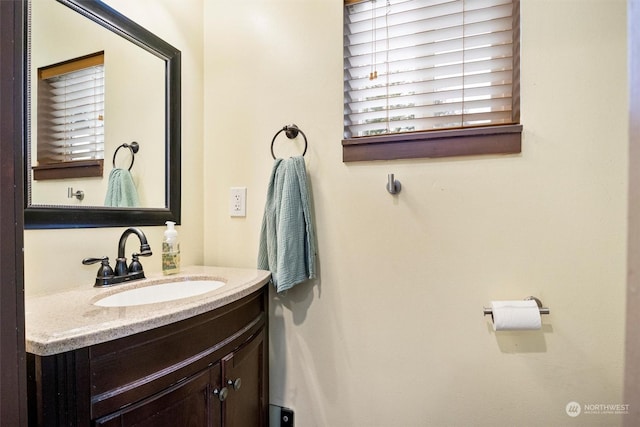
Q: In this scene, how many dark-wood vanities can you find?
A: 1